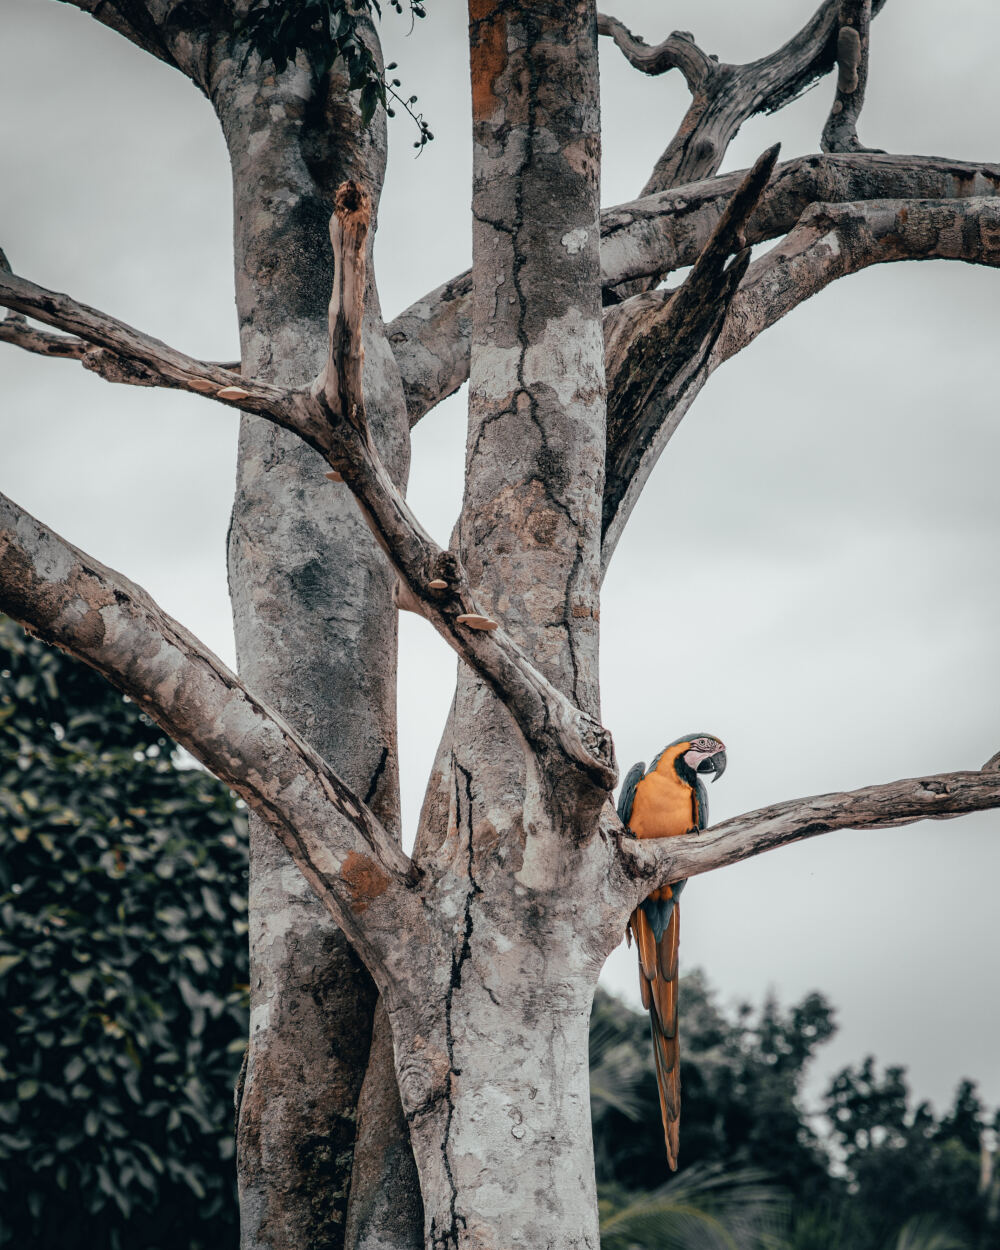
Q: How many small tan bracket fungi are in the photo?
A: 5